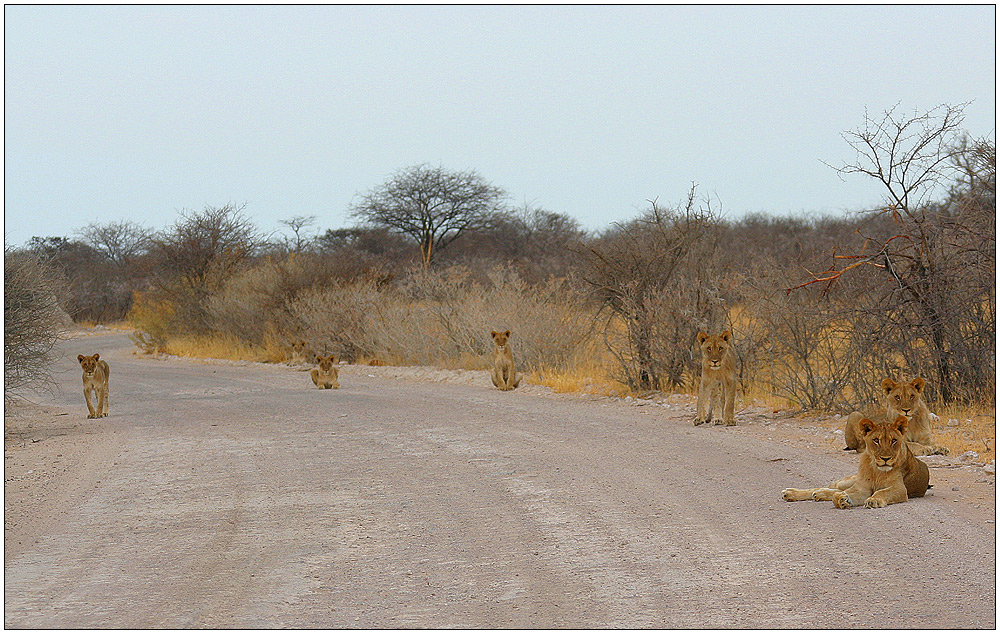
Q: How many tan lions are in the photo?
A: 7